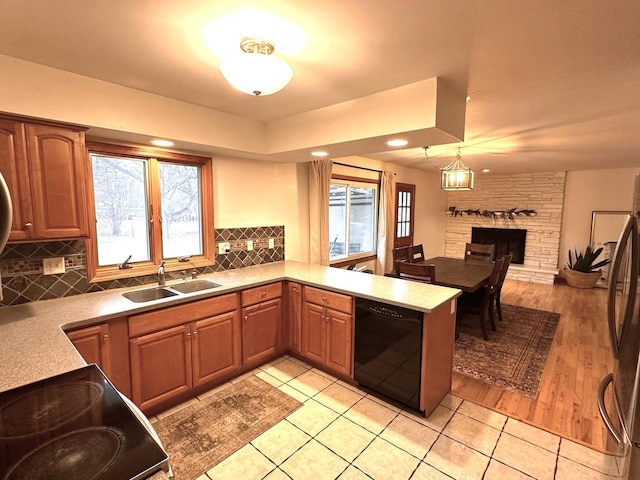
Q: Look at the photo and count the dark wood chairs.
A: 6